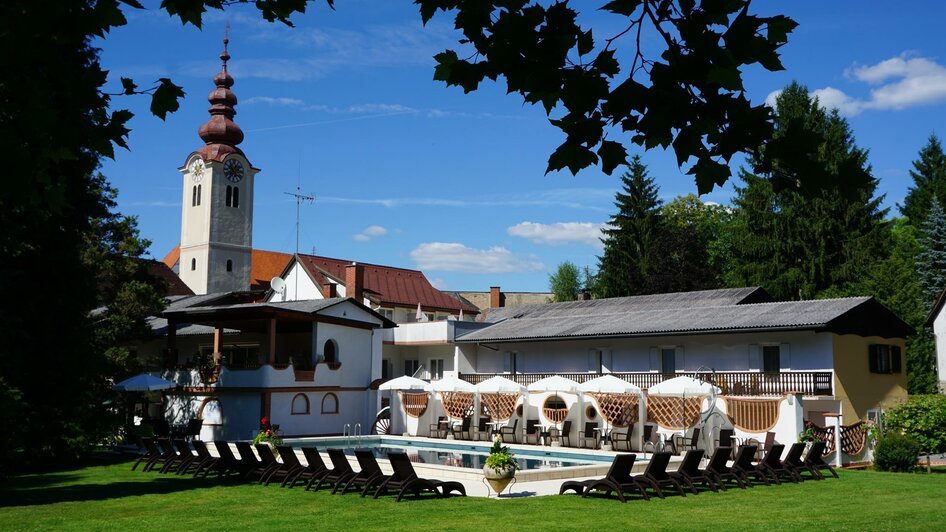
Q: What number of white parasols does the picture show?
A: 6